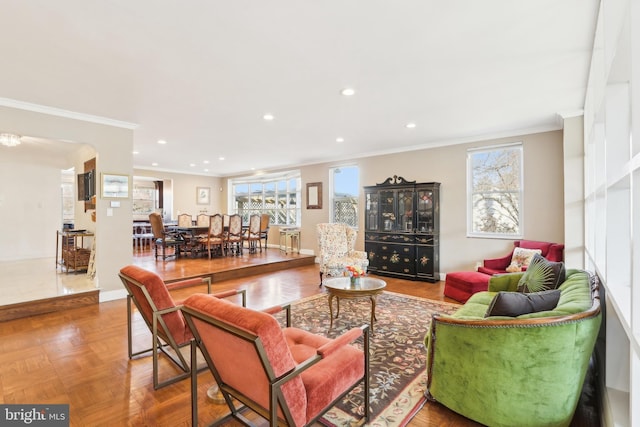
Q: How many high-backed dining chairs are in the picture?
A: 8